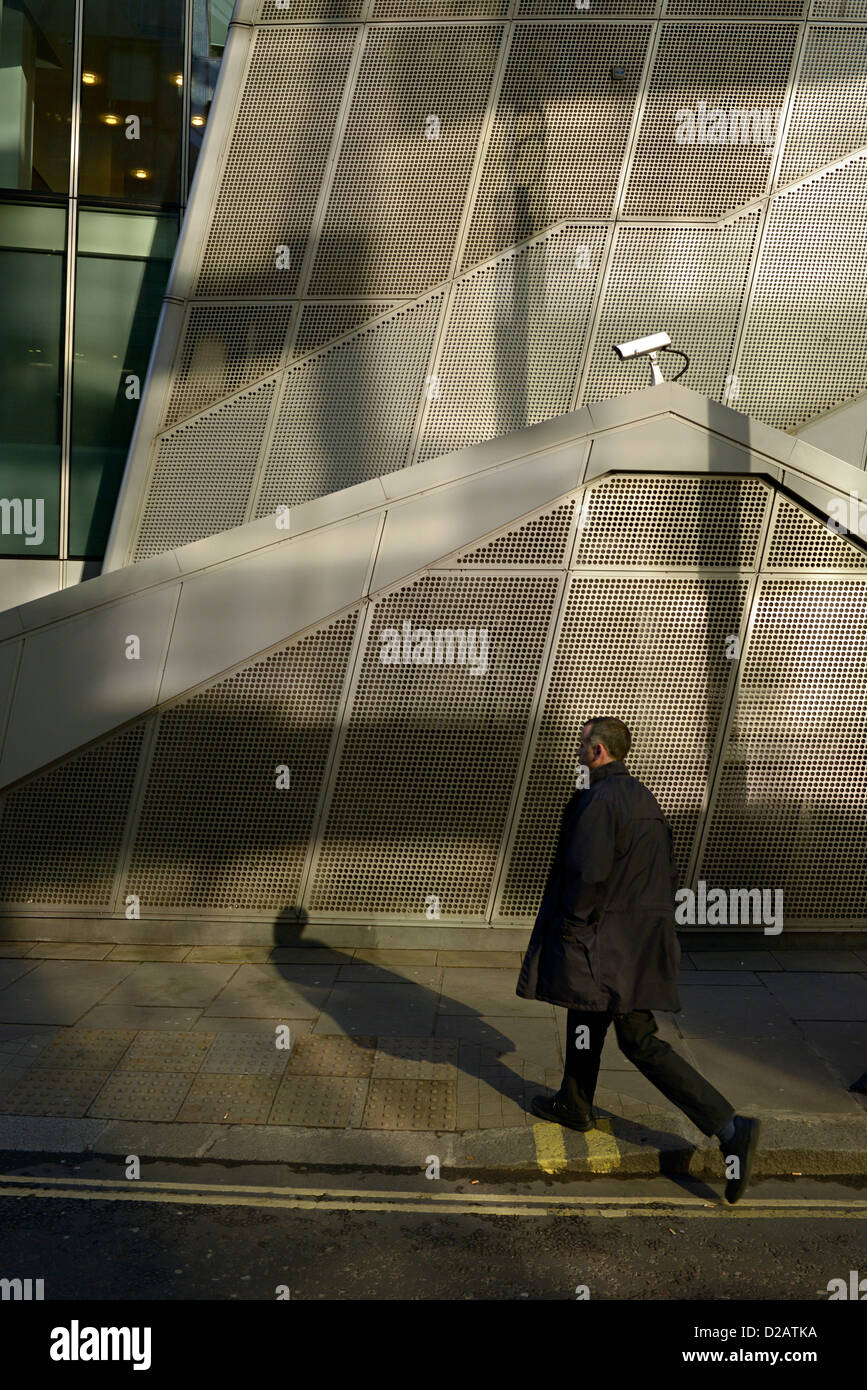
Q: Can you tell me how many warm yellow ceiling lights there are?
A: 5